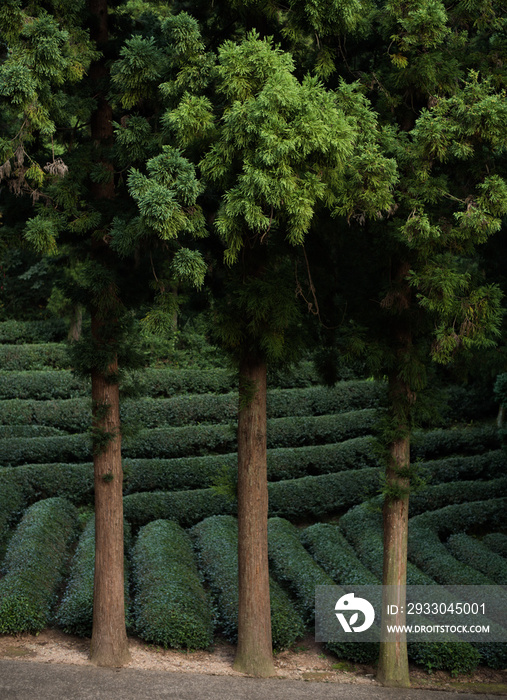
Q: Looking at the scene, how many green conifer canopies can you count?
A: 3